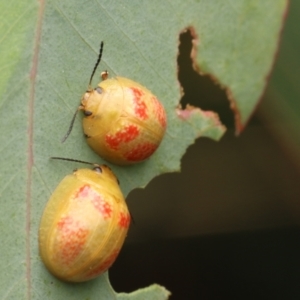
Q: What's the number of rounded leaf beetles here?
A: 2